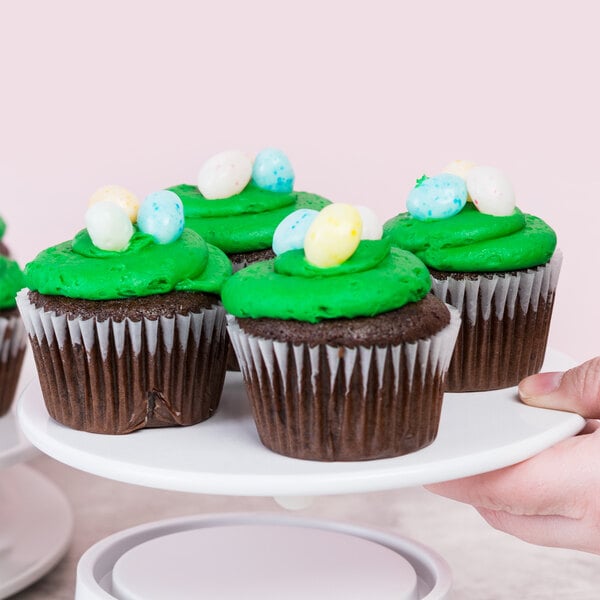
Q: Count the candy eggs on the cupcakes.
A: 11